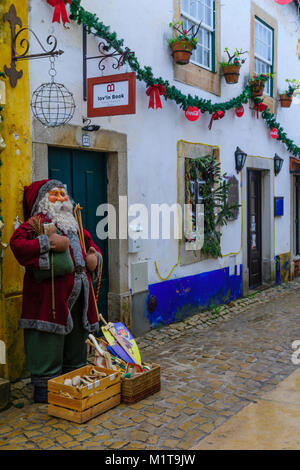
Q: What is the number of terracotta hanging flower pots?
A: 4